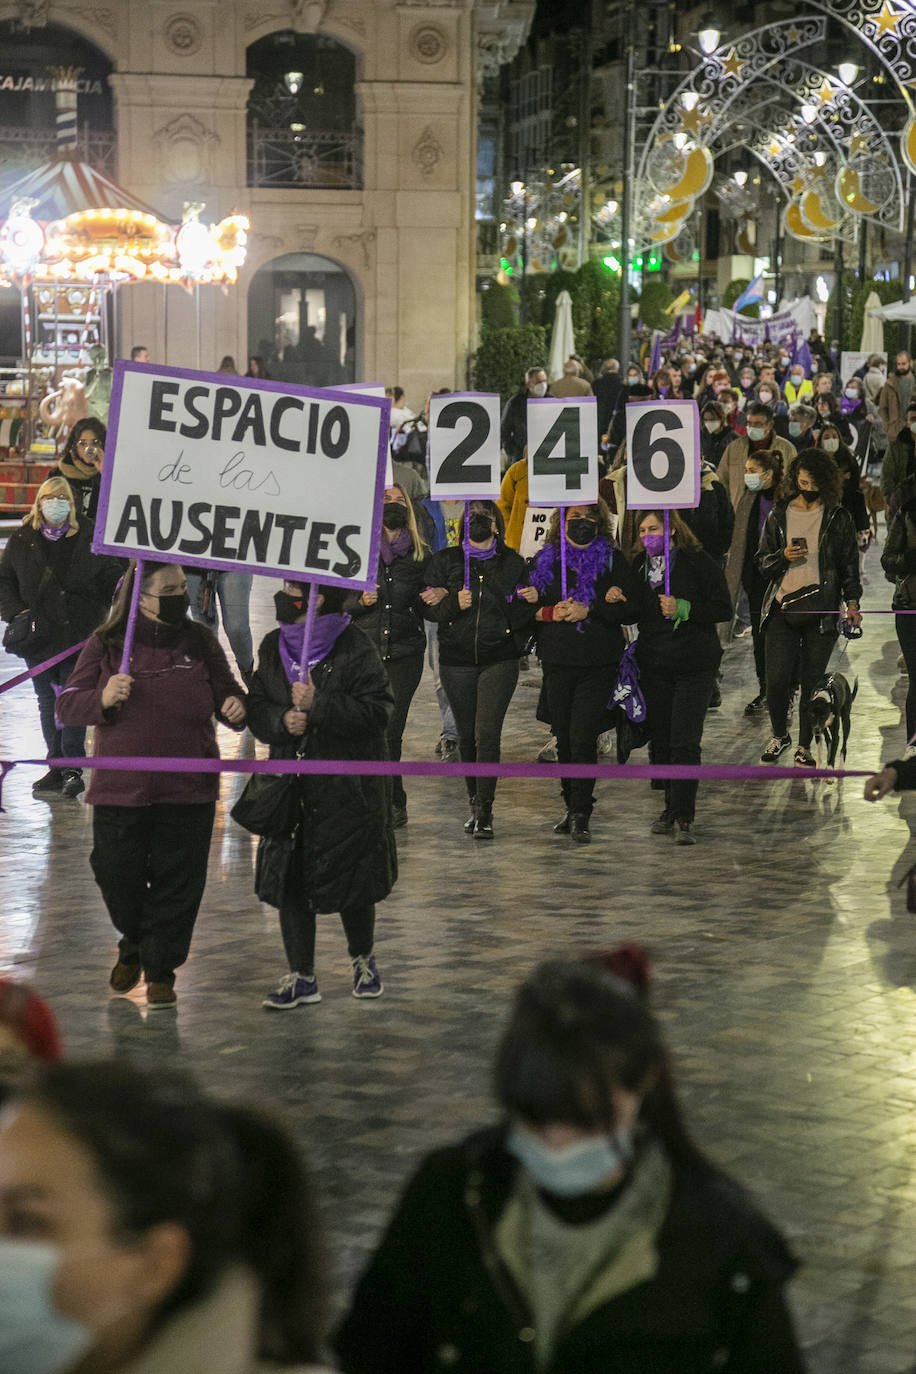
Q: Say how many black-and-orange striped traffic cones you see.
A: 0